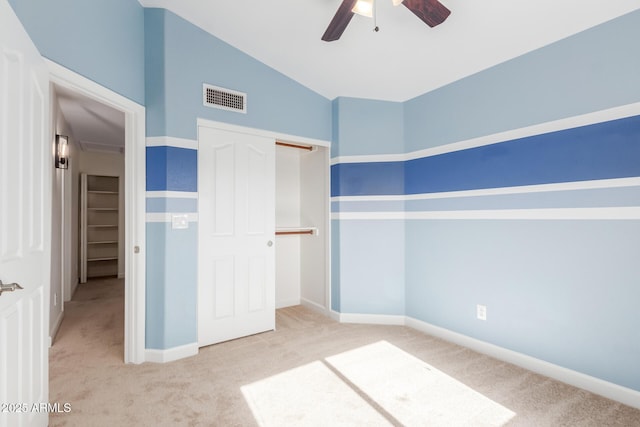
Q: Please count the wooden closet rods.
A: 2